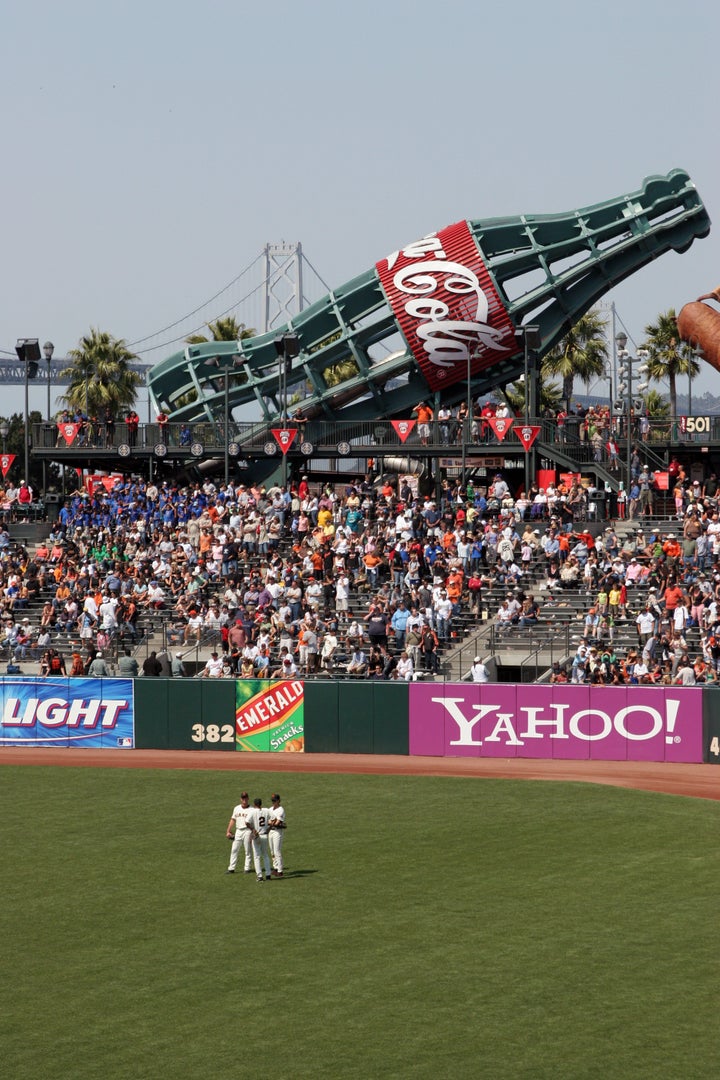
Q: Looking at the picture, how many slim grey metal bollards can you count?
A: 0